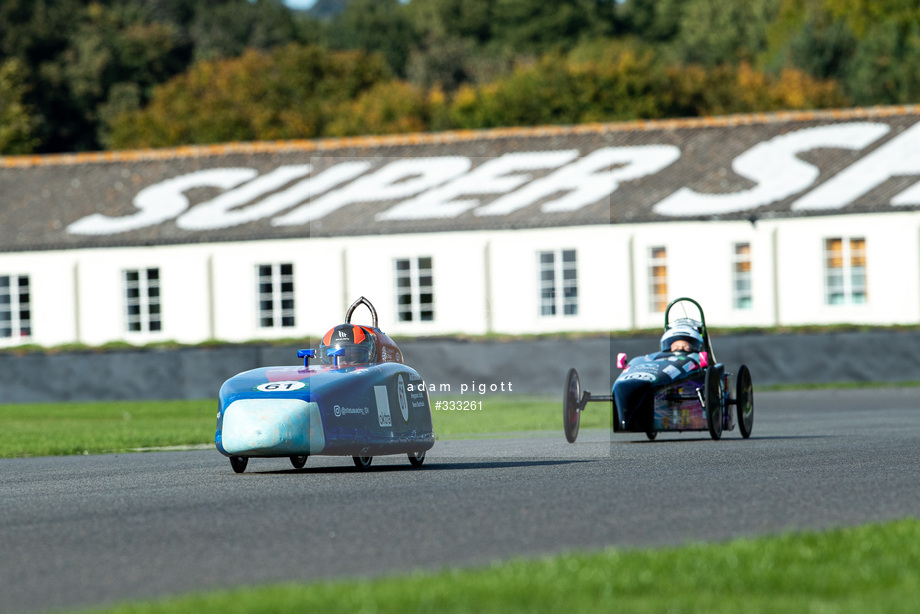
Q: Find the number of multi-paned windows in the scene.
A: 8